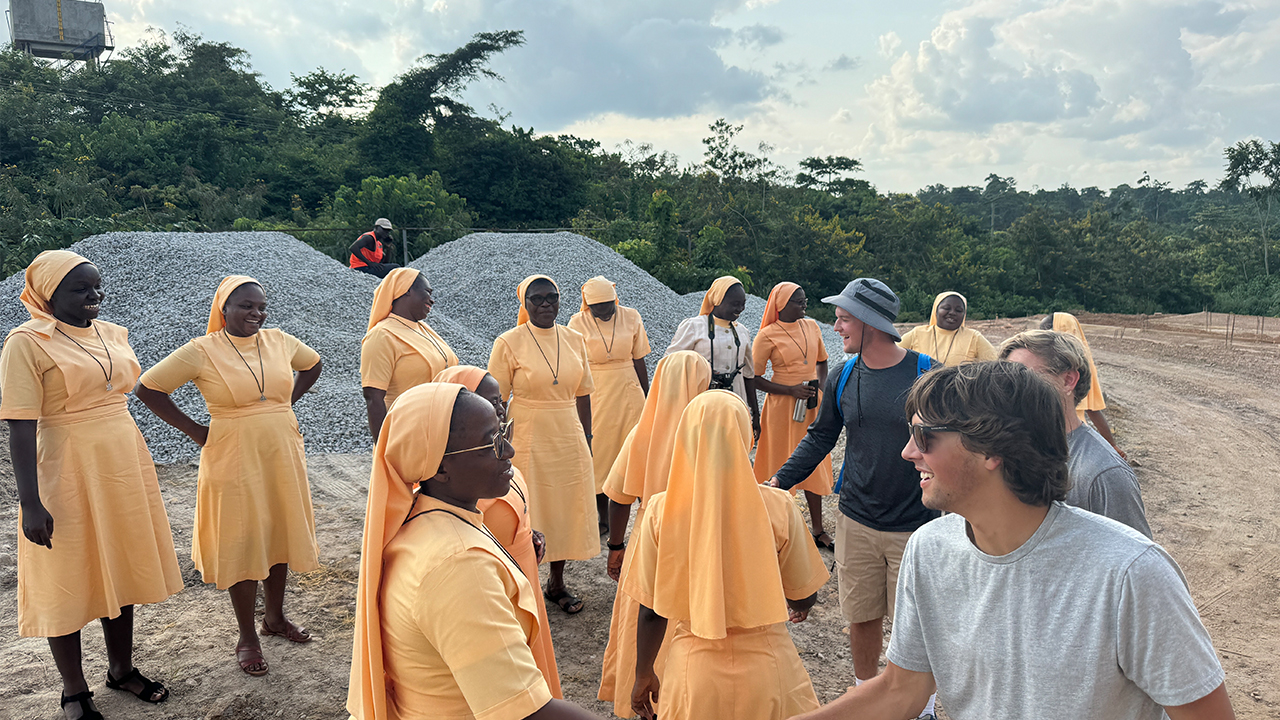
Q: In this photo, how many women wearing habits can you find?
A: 13